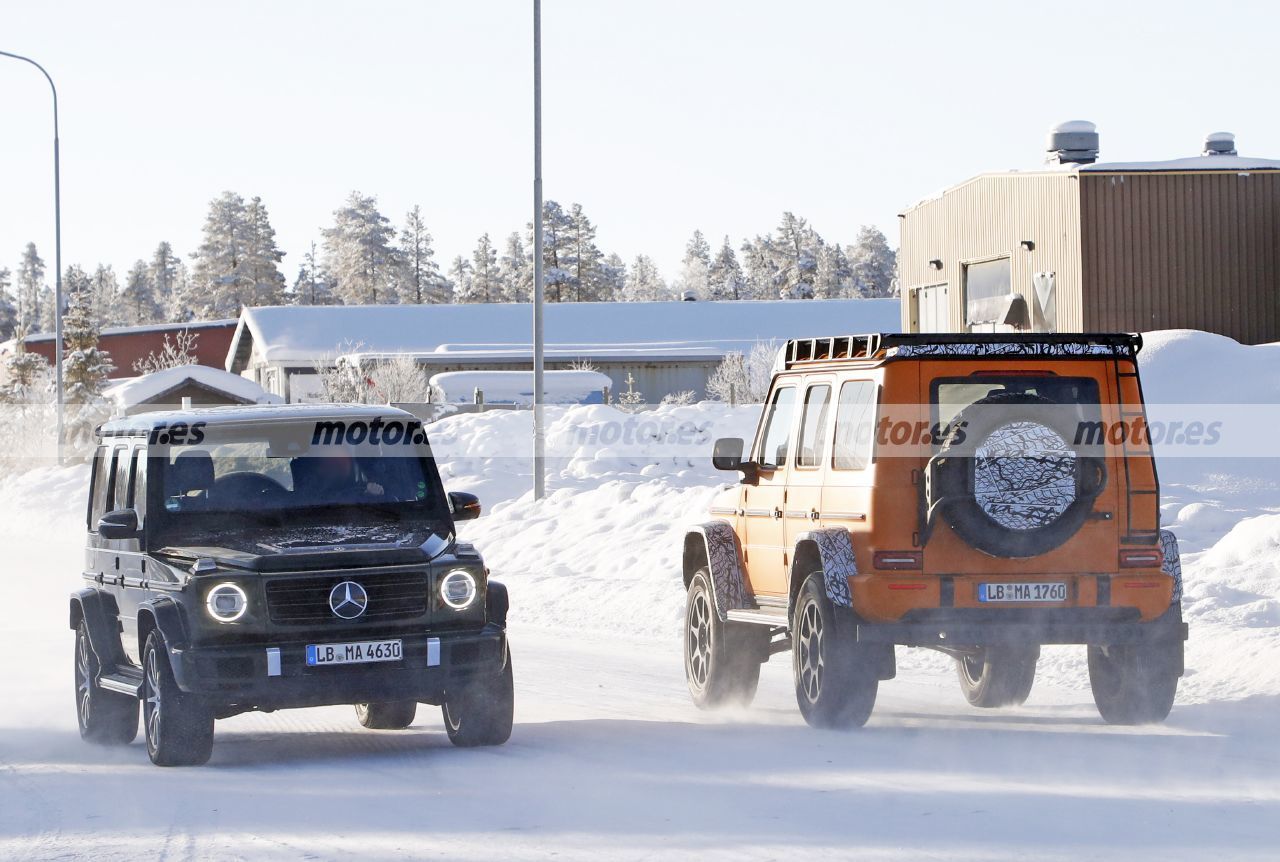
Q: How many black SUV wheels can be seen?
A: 4